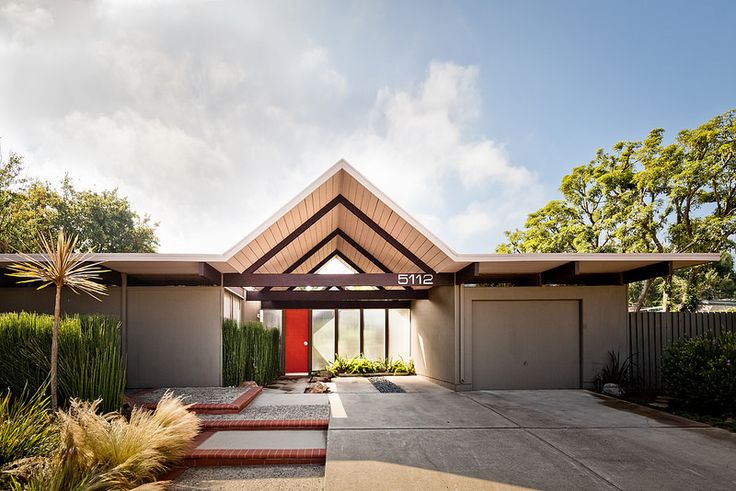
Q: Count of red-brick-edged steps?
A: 3